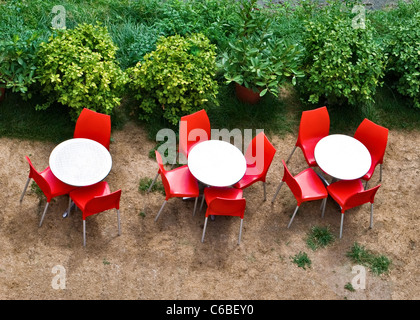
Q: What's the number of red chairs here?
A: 11